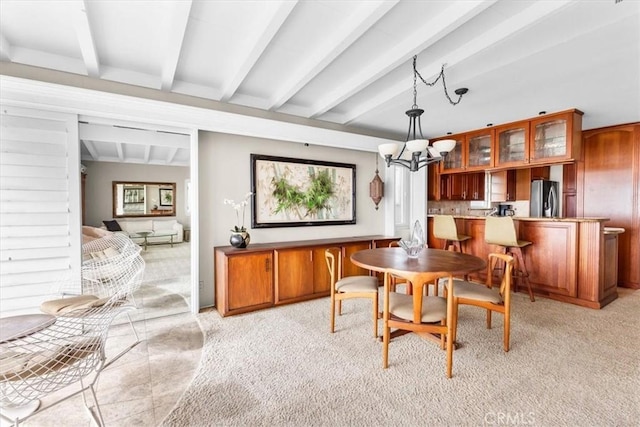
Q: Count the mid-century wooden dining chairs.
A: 4